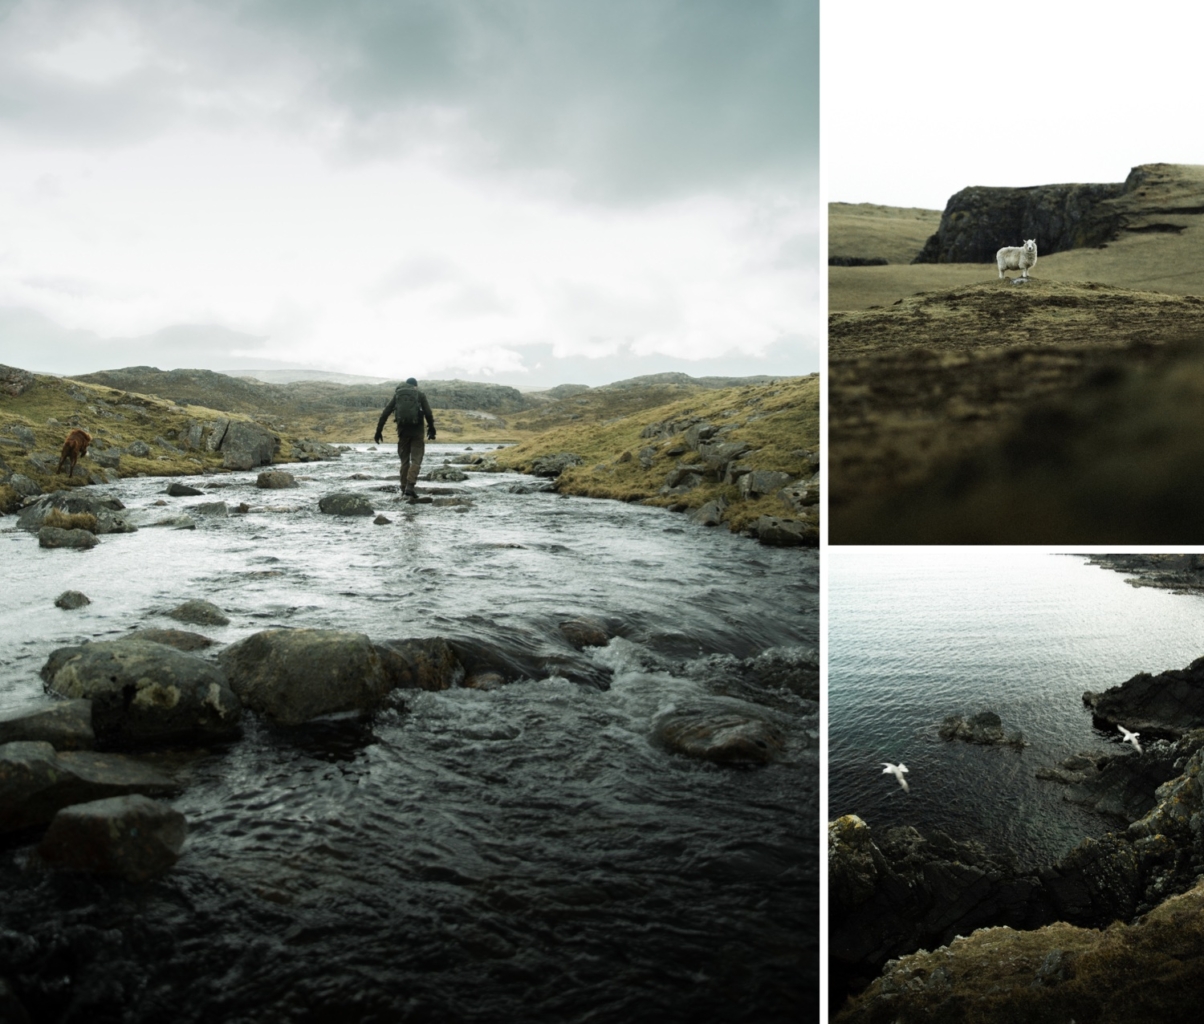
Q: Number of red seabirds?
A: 0